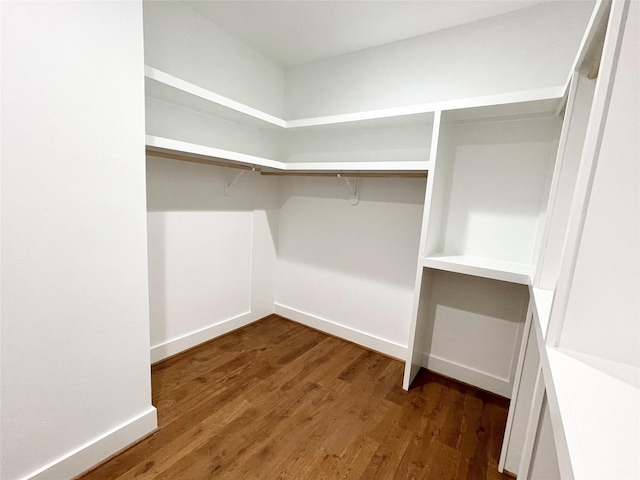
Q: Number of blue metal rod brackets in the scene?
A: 0